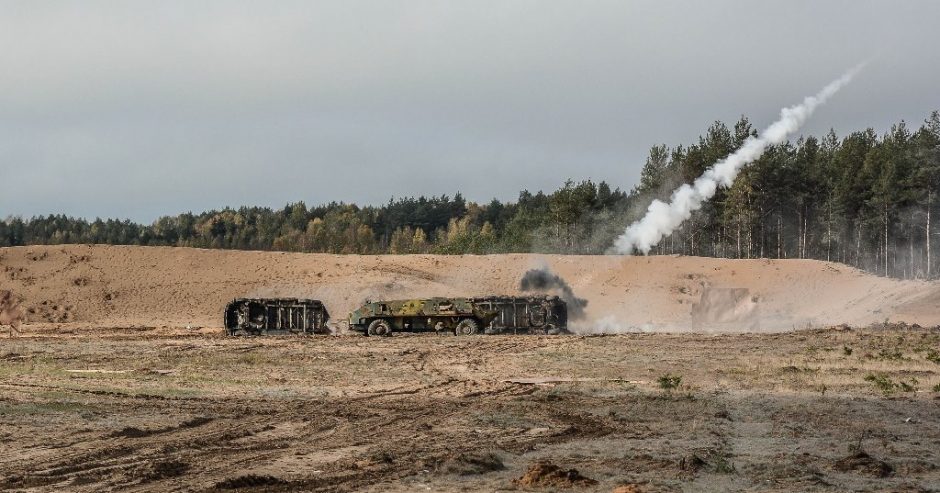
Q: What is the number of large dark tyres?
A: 2